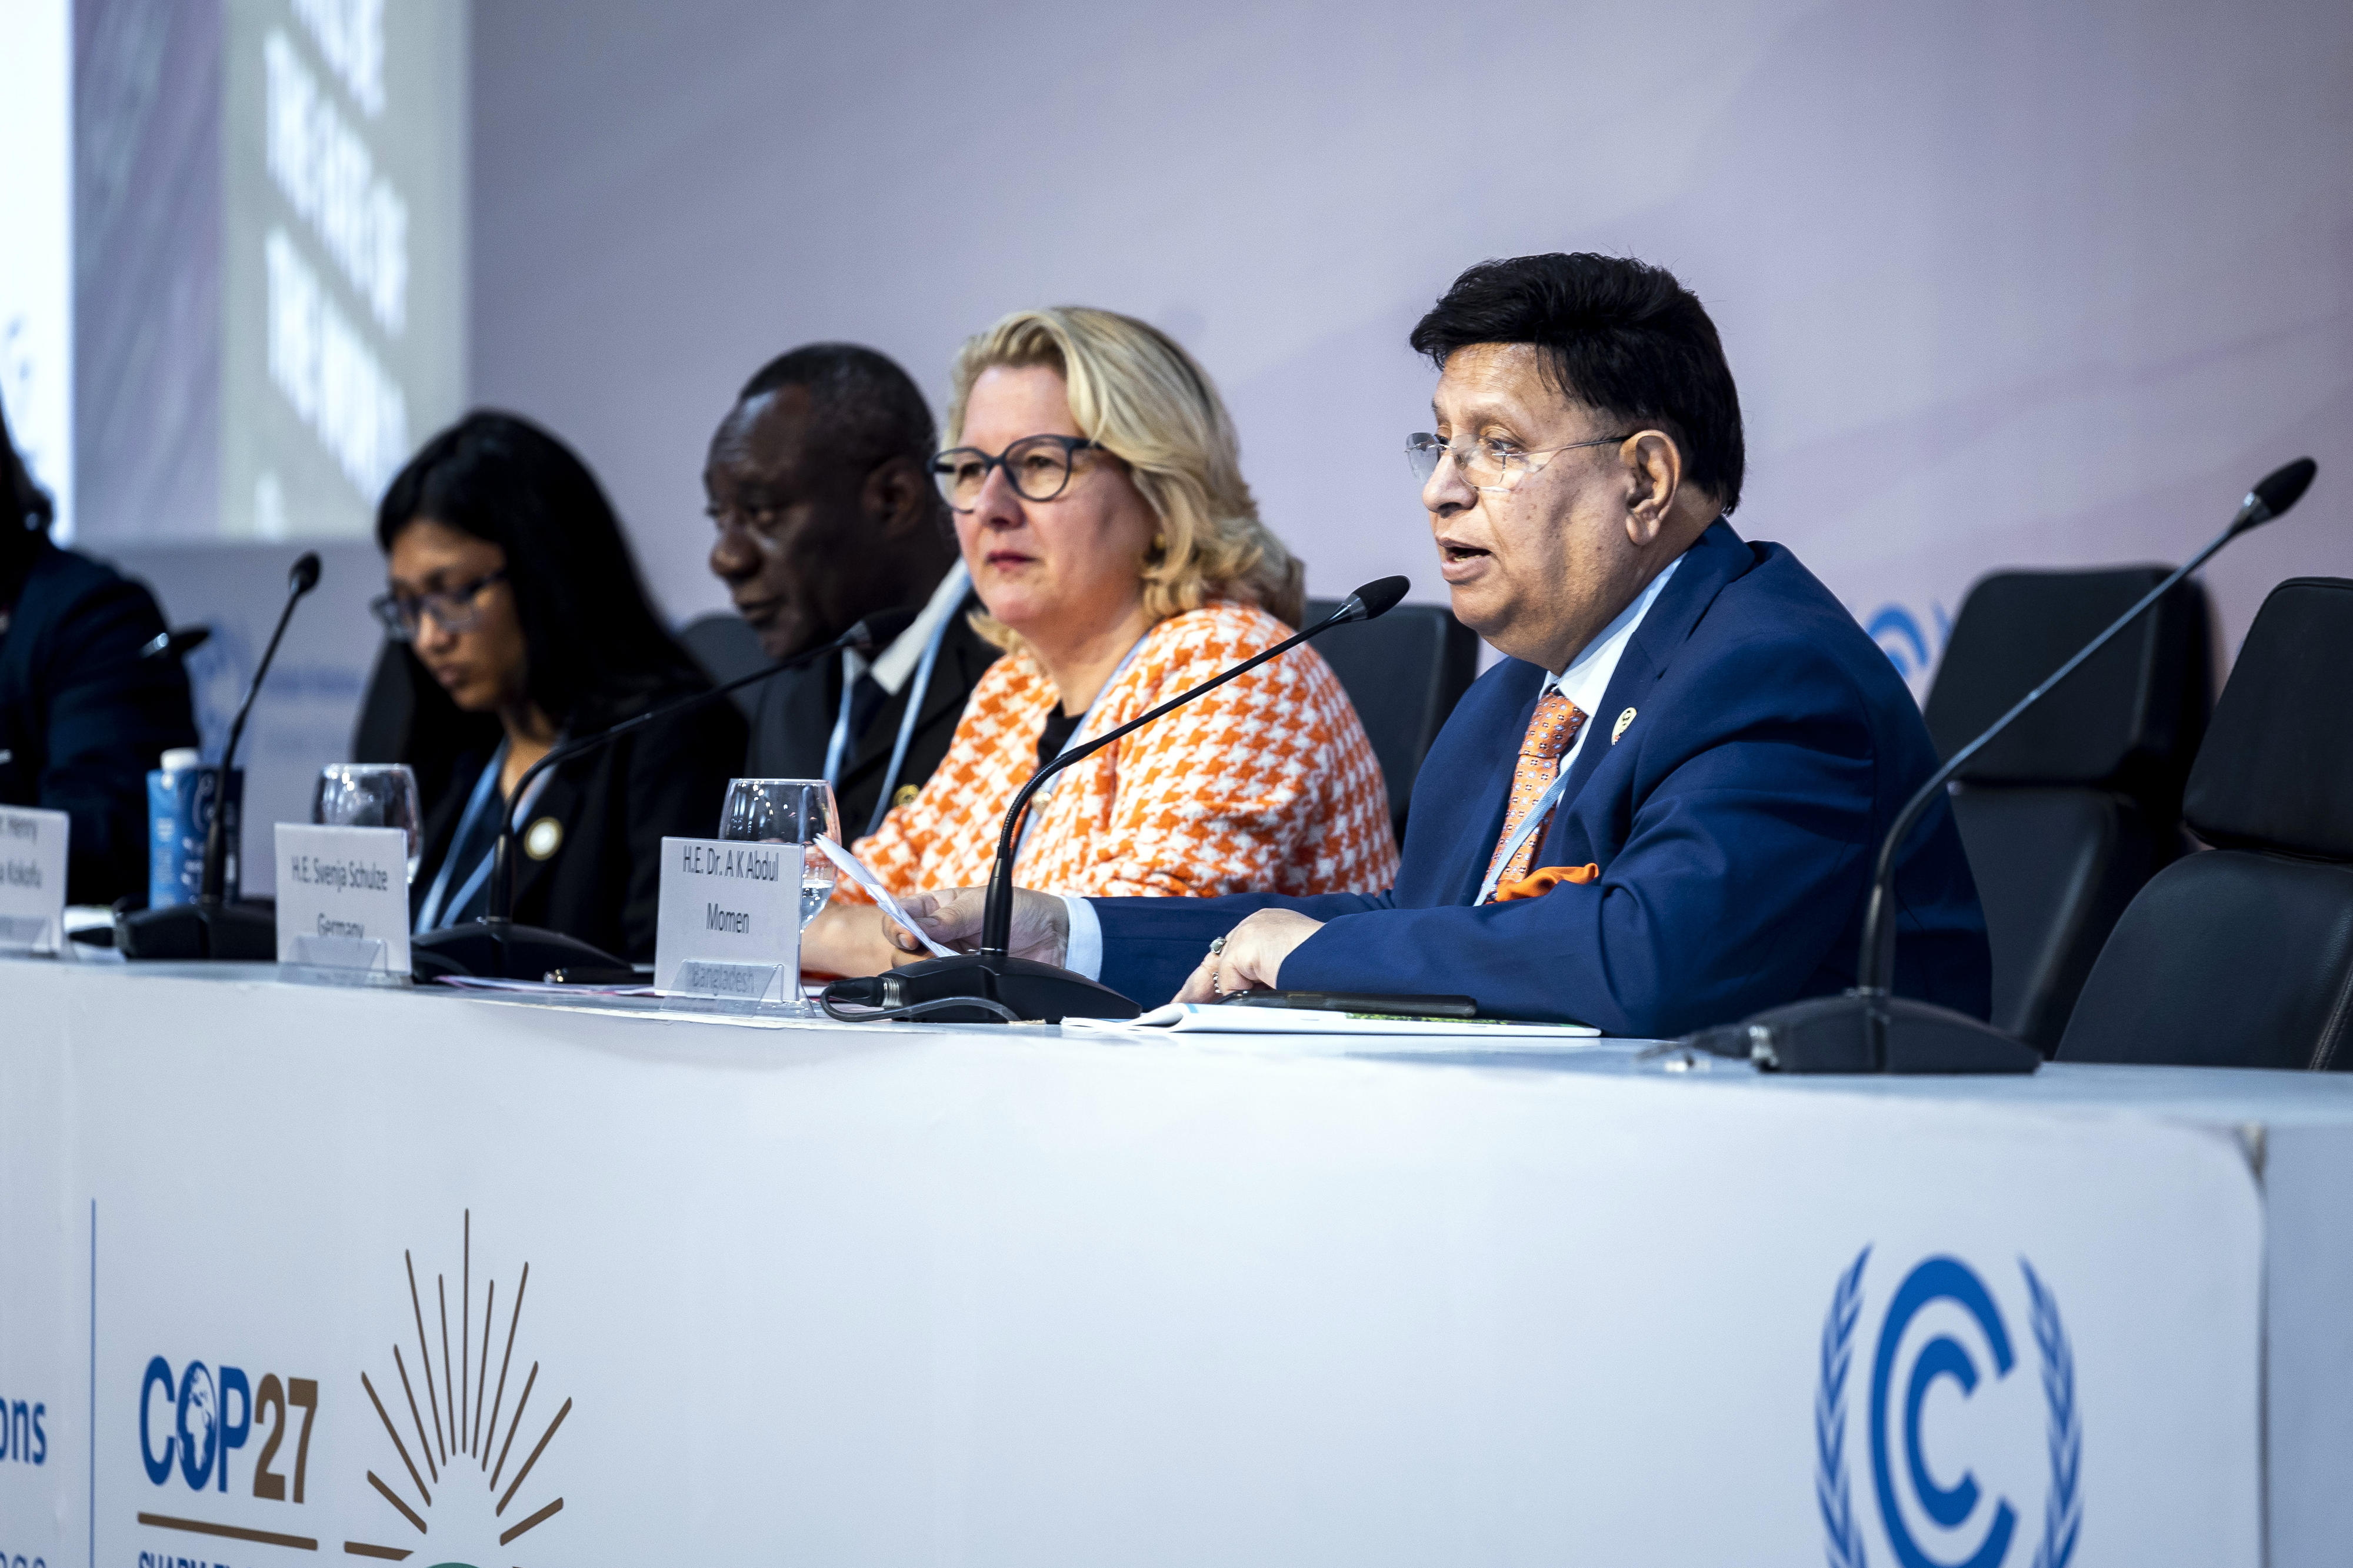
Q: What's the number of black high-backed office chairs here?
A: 5